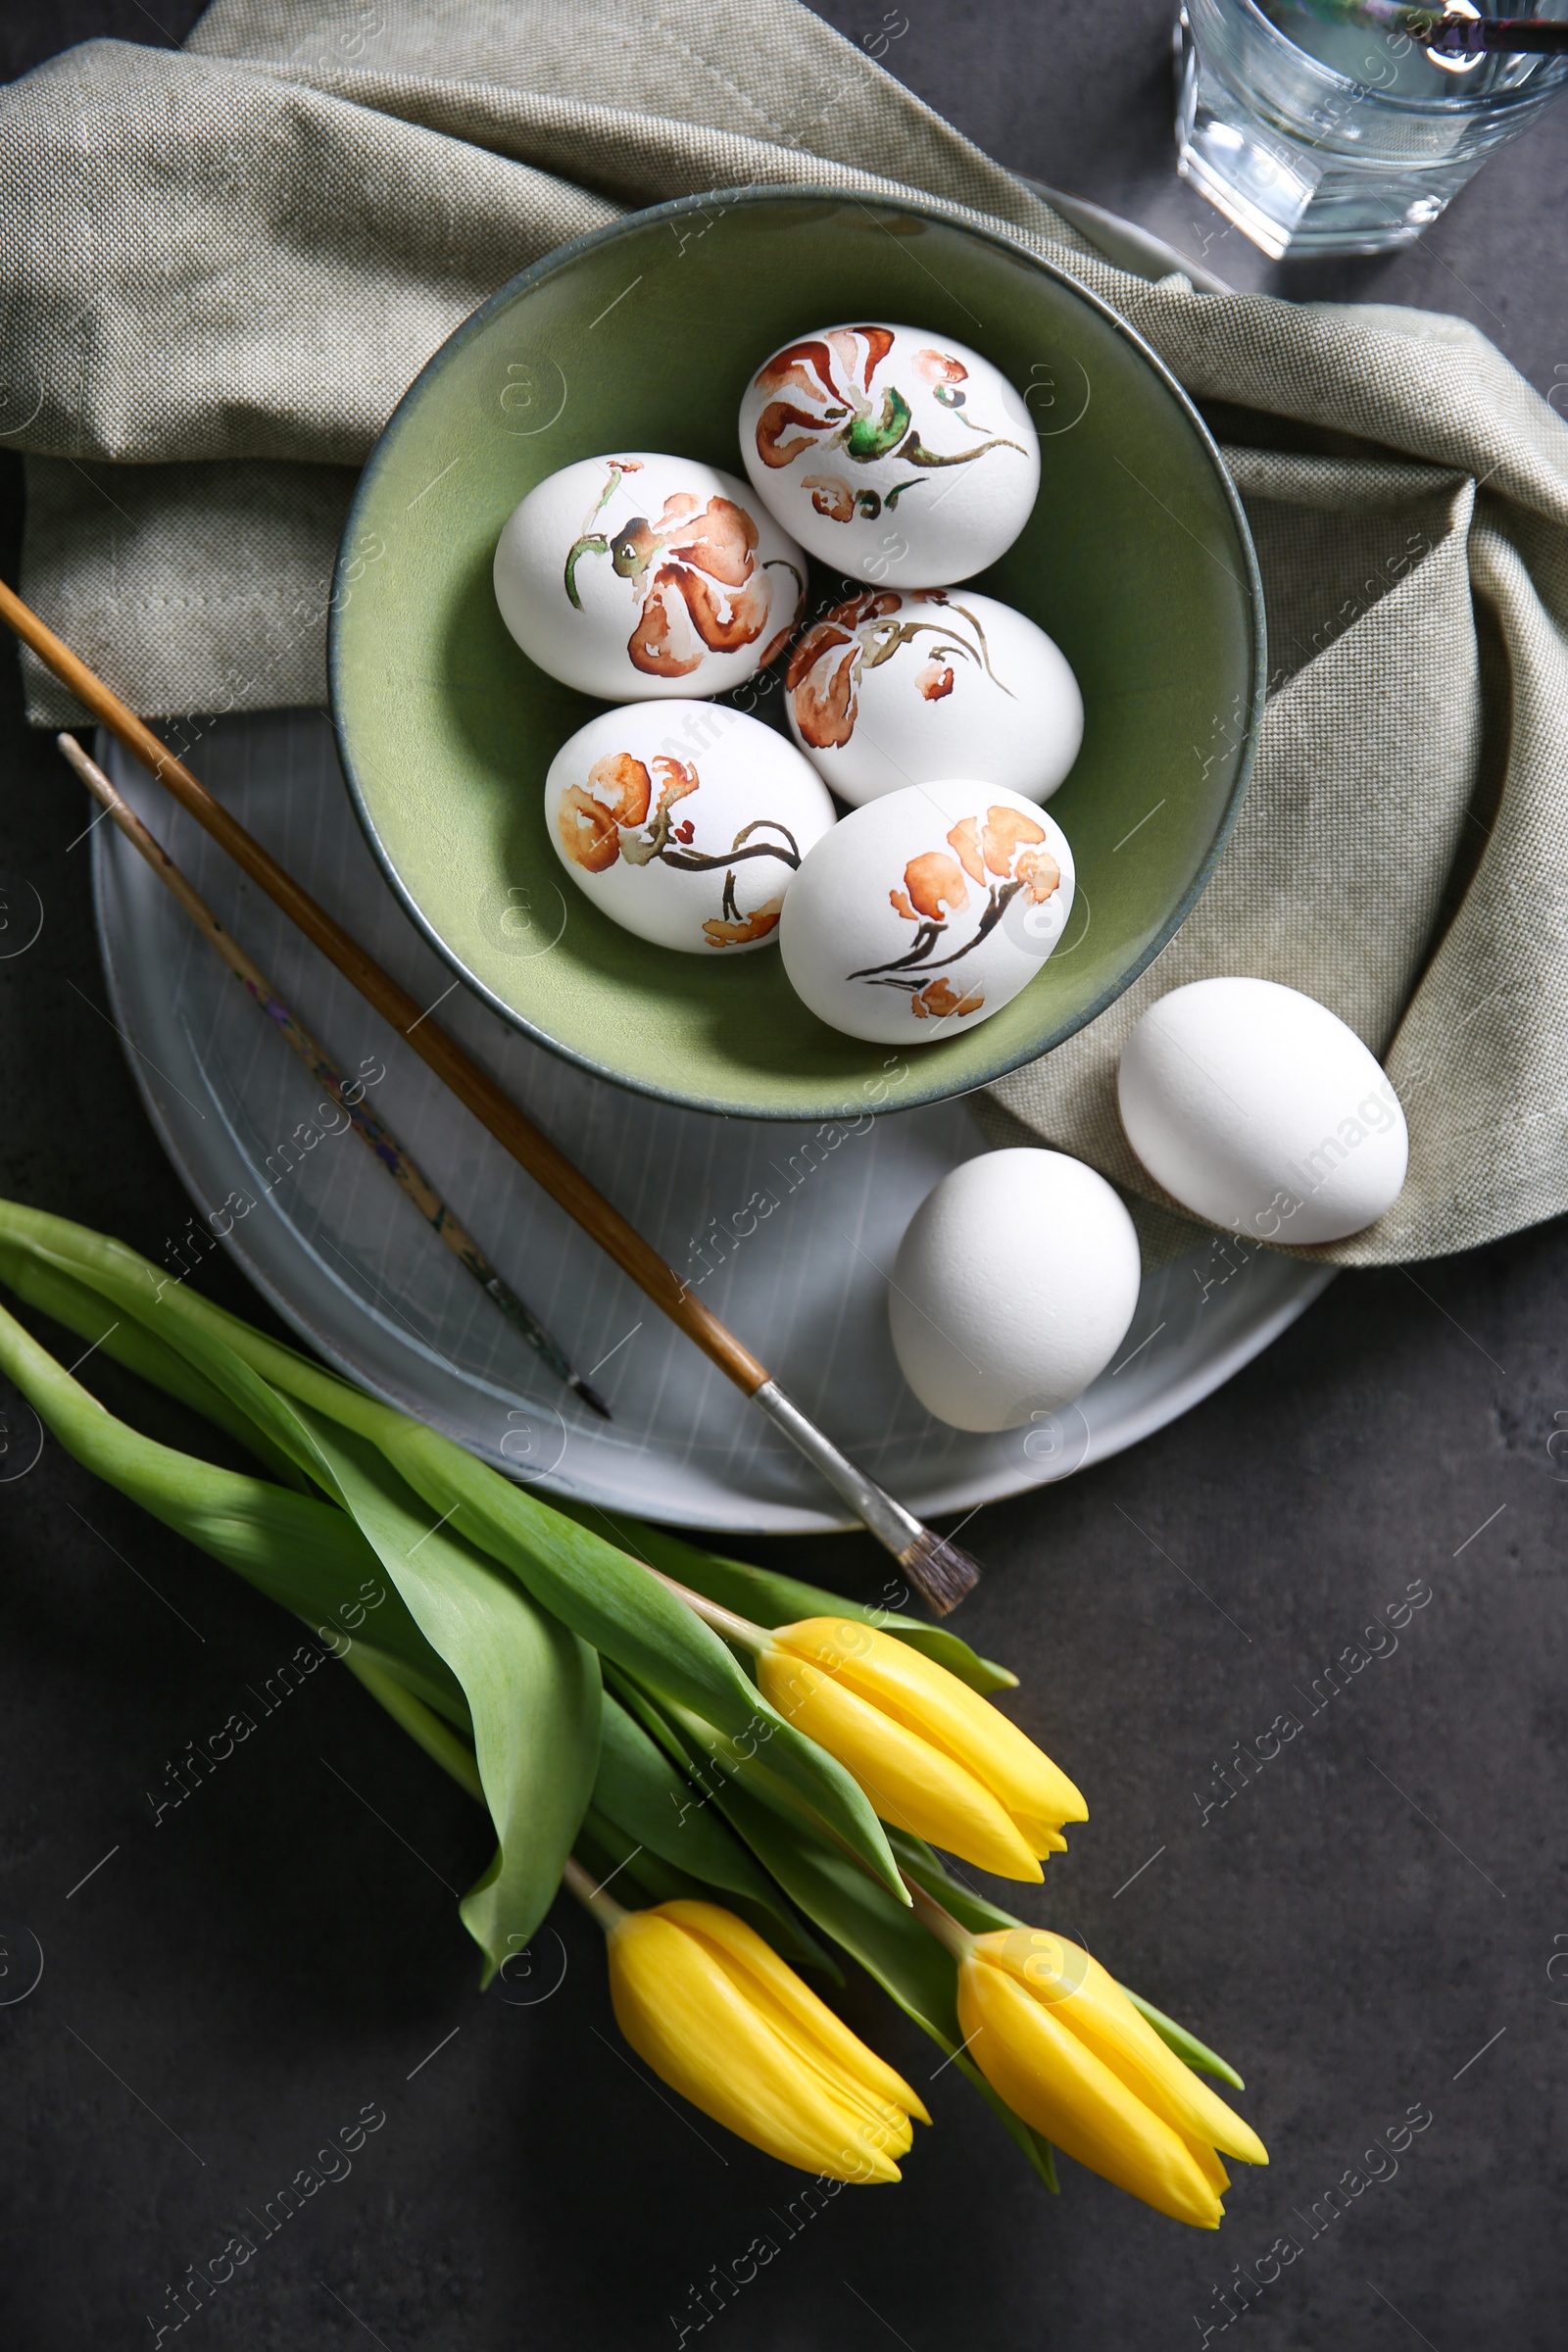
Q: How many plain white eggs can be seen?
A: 2